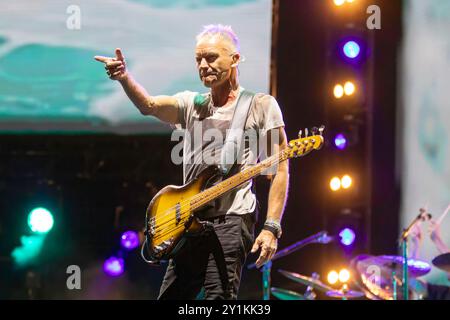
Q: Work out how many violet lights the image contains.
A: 5